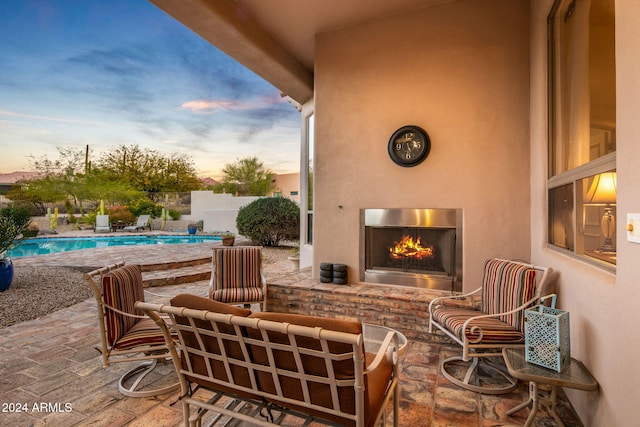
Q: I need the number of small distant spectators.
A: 0